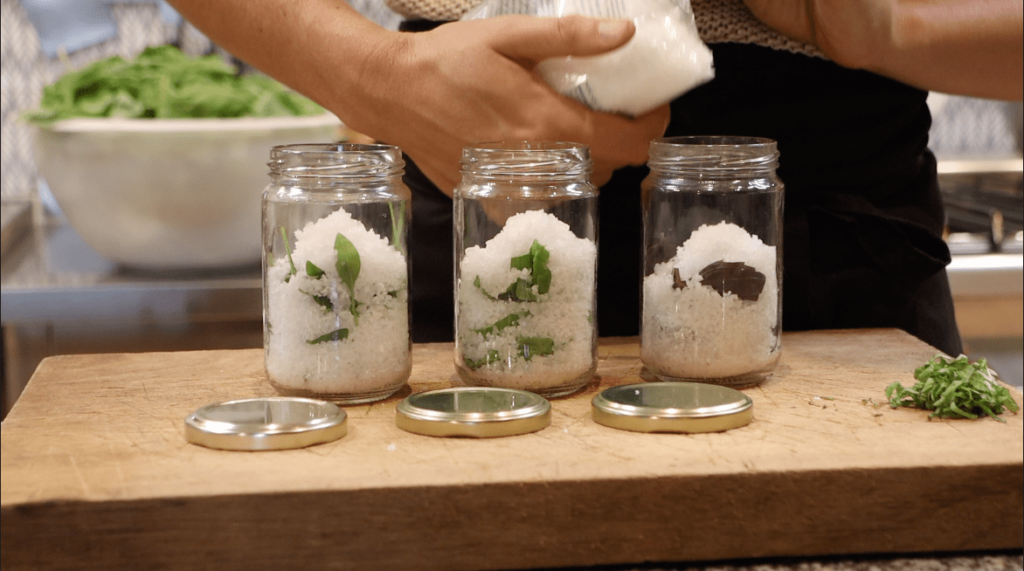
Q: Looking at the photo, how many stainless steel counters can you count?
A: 1